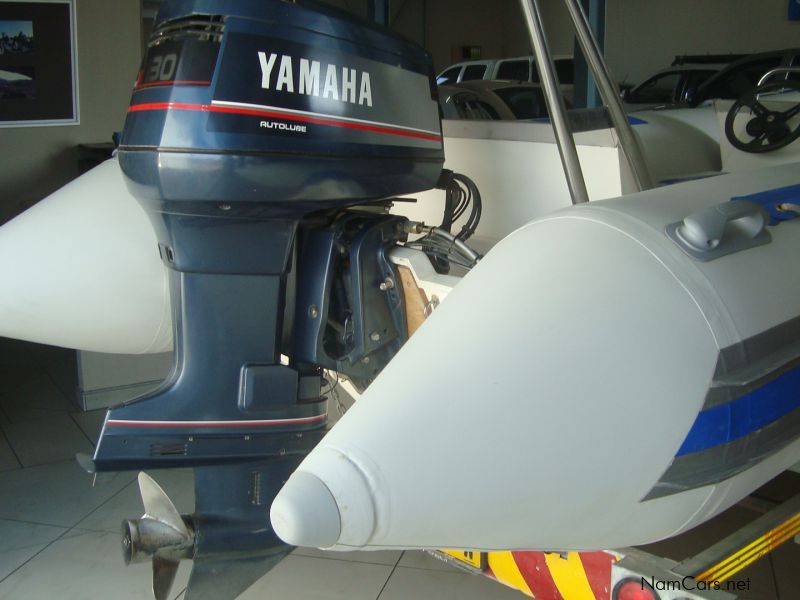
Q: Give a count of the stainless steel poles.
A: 2